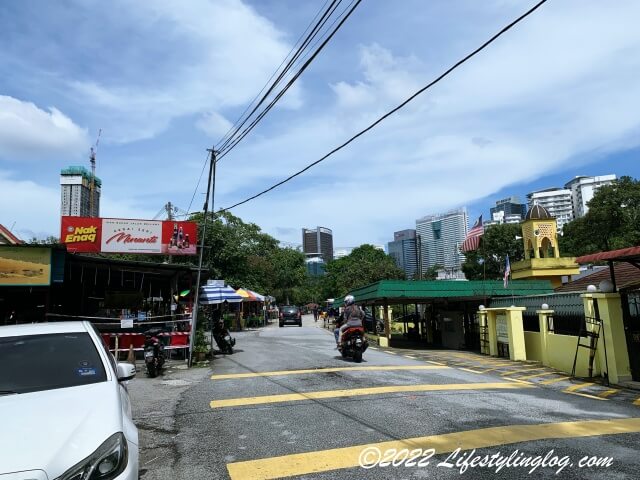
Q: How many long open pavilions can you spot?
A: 1